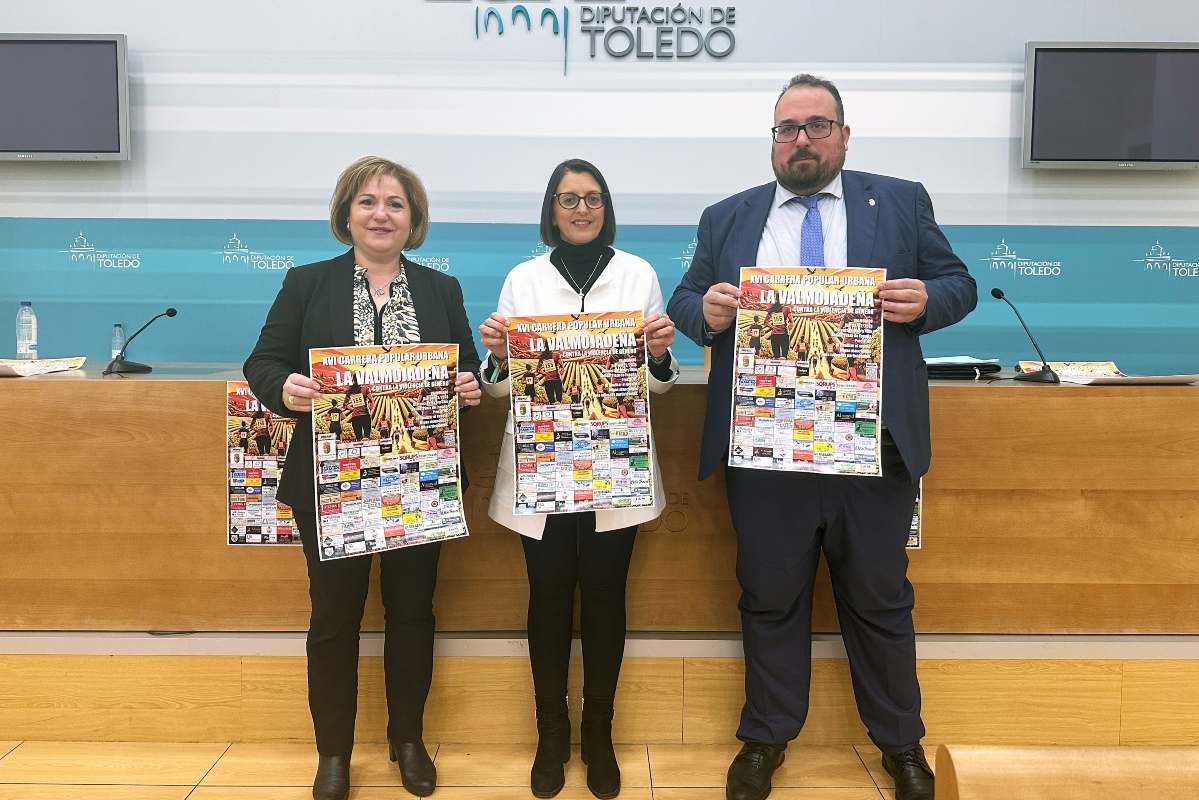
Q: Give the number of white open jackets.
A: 1